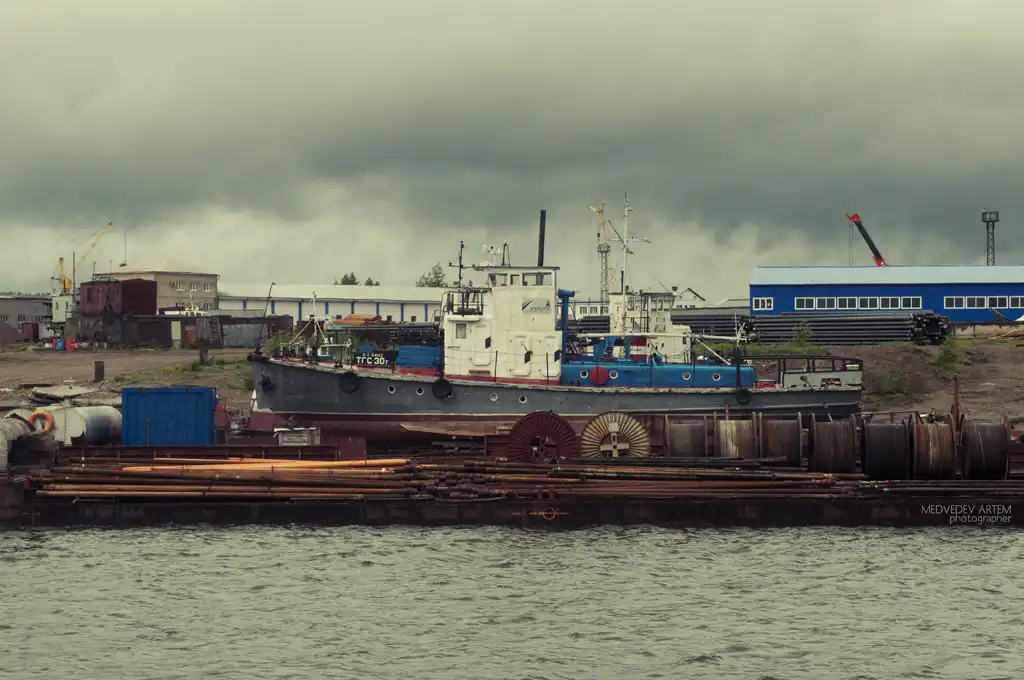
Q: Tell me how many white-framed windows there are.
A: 11